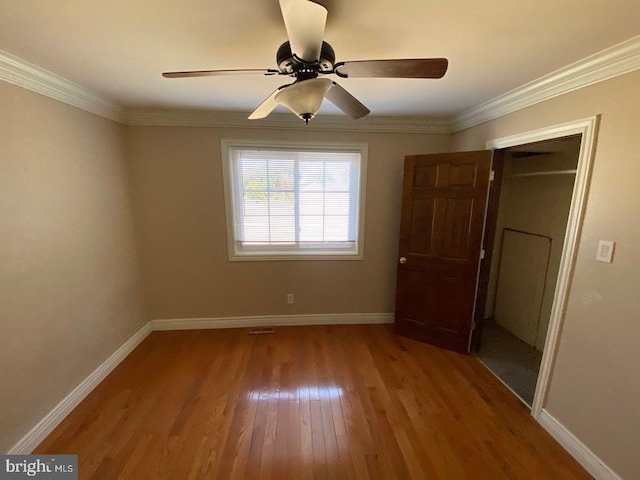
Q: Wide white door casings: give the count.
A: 1